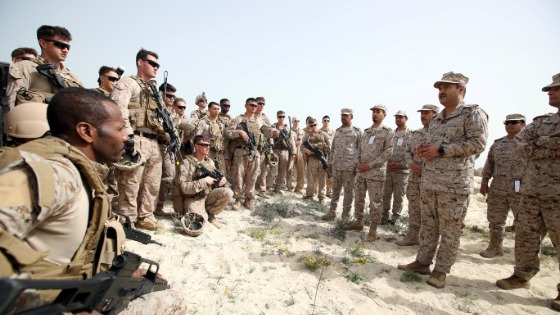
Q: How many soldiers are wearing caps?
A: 7